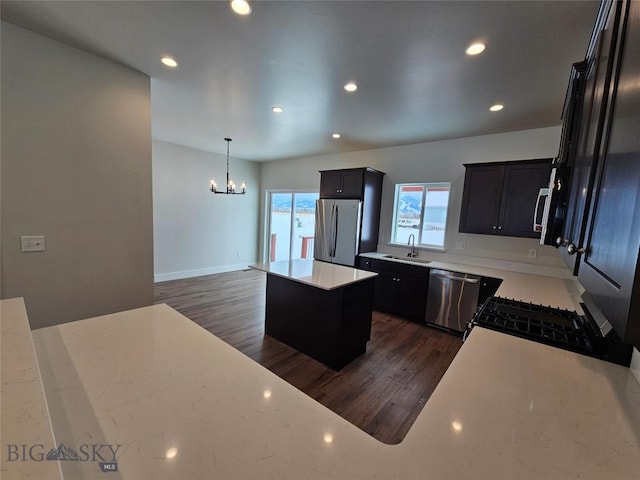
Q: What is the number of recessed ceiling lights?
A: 7